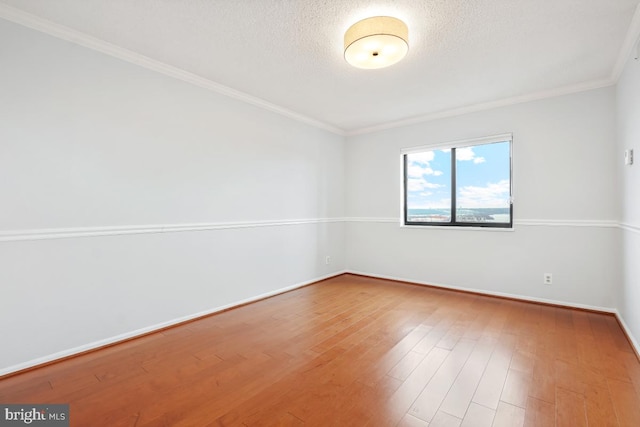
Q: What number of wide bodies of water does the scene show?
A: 1